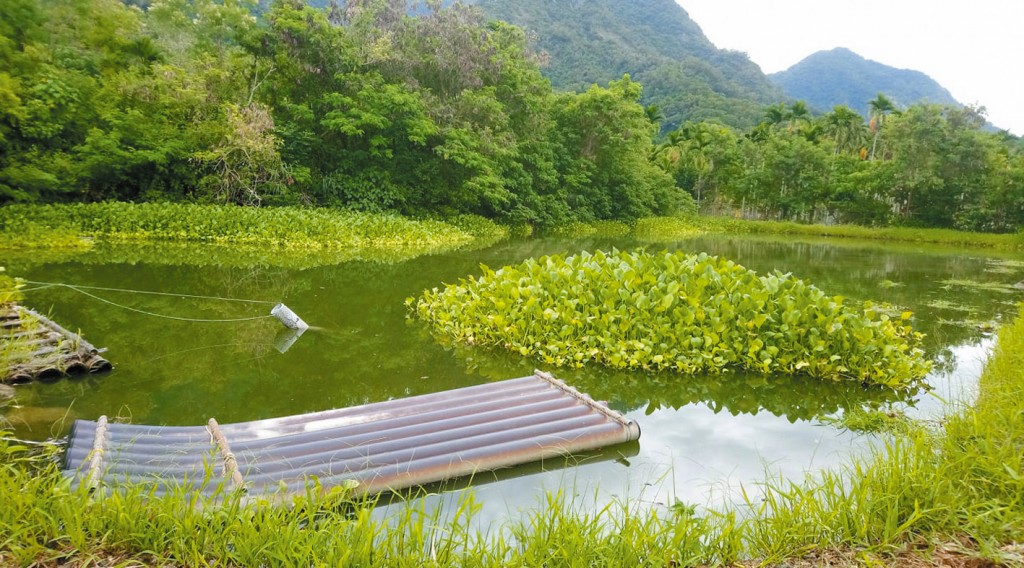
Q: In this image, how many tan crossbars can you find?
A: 3